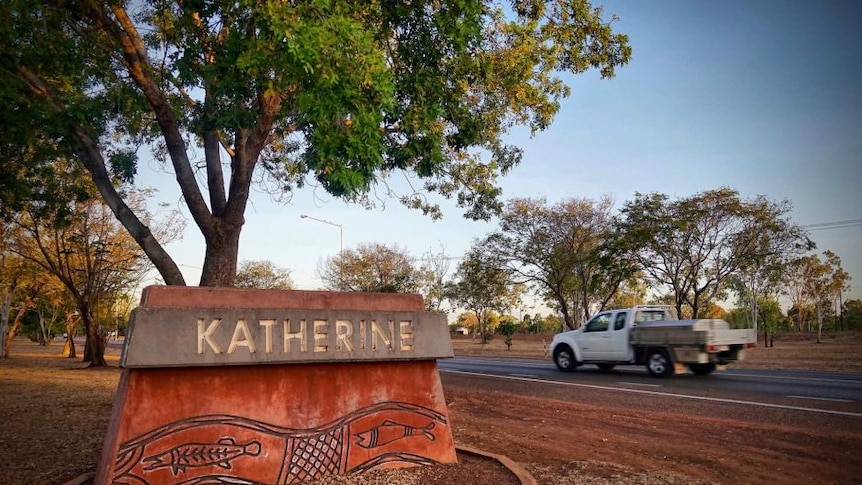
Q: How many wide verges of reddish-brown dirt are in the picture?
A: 1